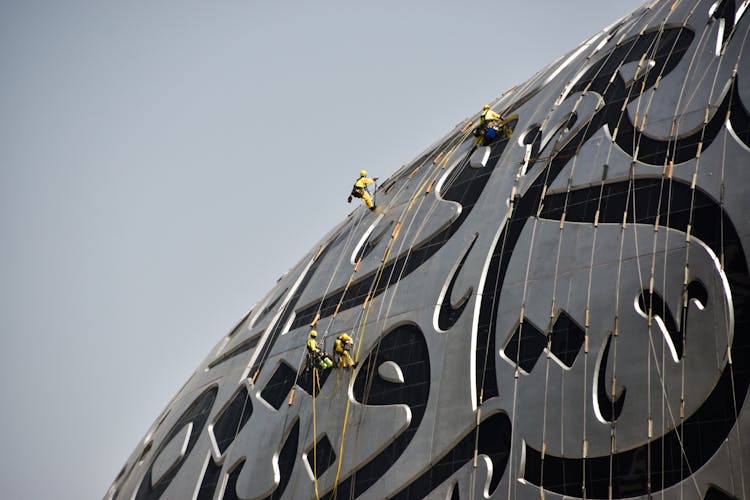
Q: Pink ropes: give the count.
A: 0